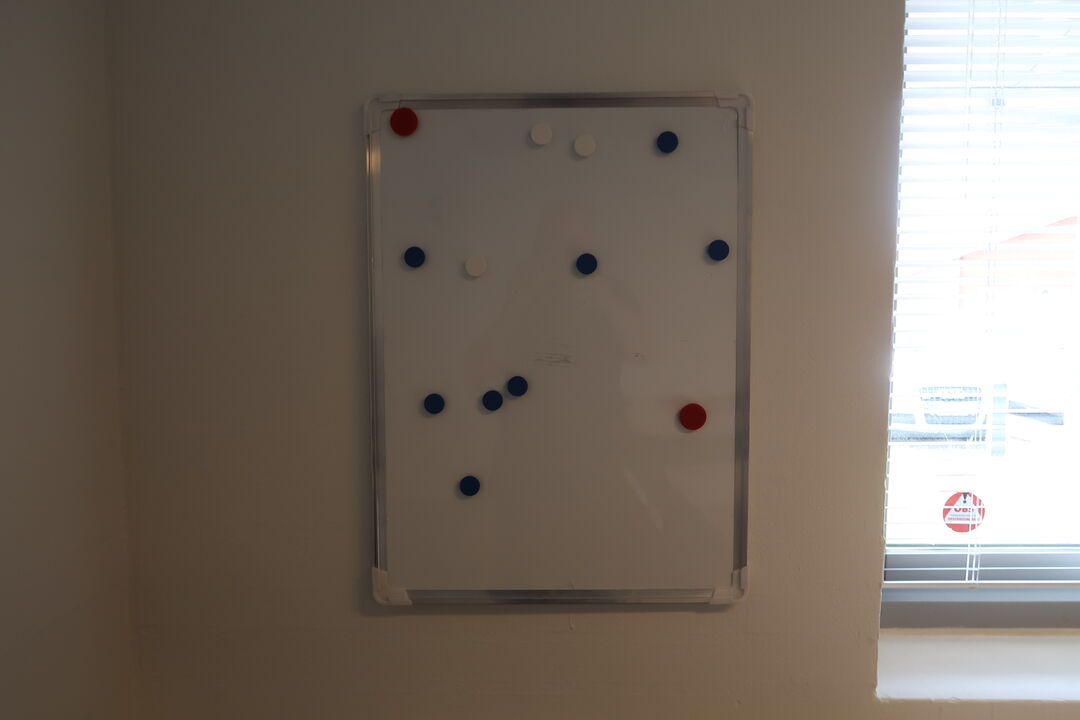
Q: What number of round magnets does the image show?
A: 13